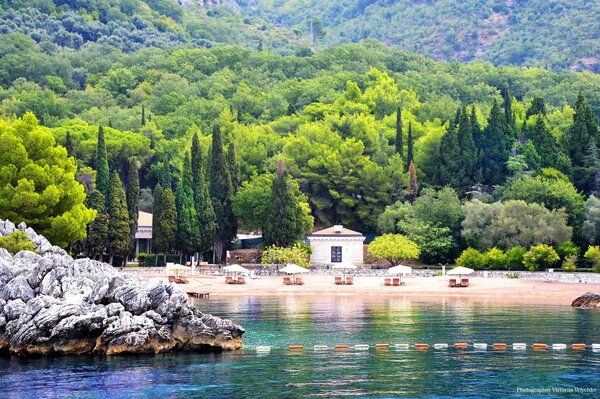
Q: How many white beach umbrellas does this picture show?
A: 6